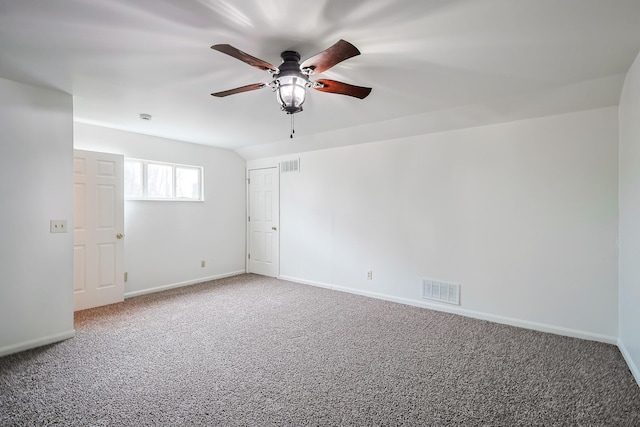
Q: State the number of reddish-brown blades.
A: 4